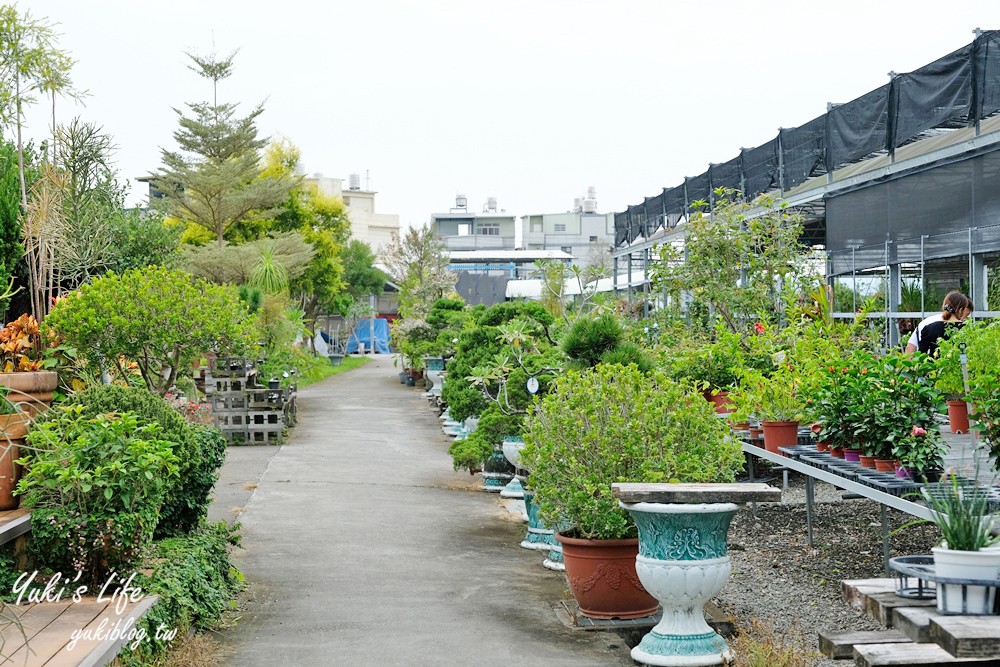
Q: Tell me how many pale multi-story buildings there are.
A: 3